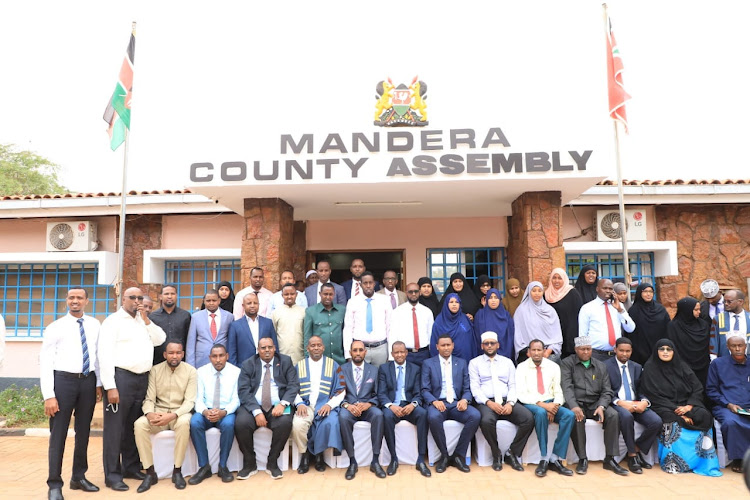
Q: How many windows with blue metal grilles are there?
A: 4